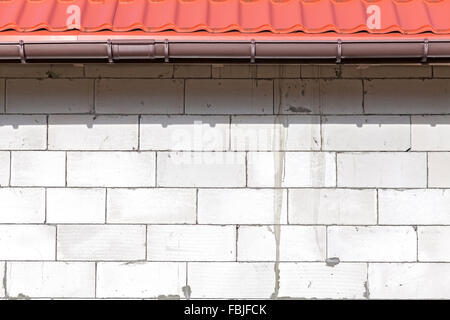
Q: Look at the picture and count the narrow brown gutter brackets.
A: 6